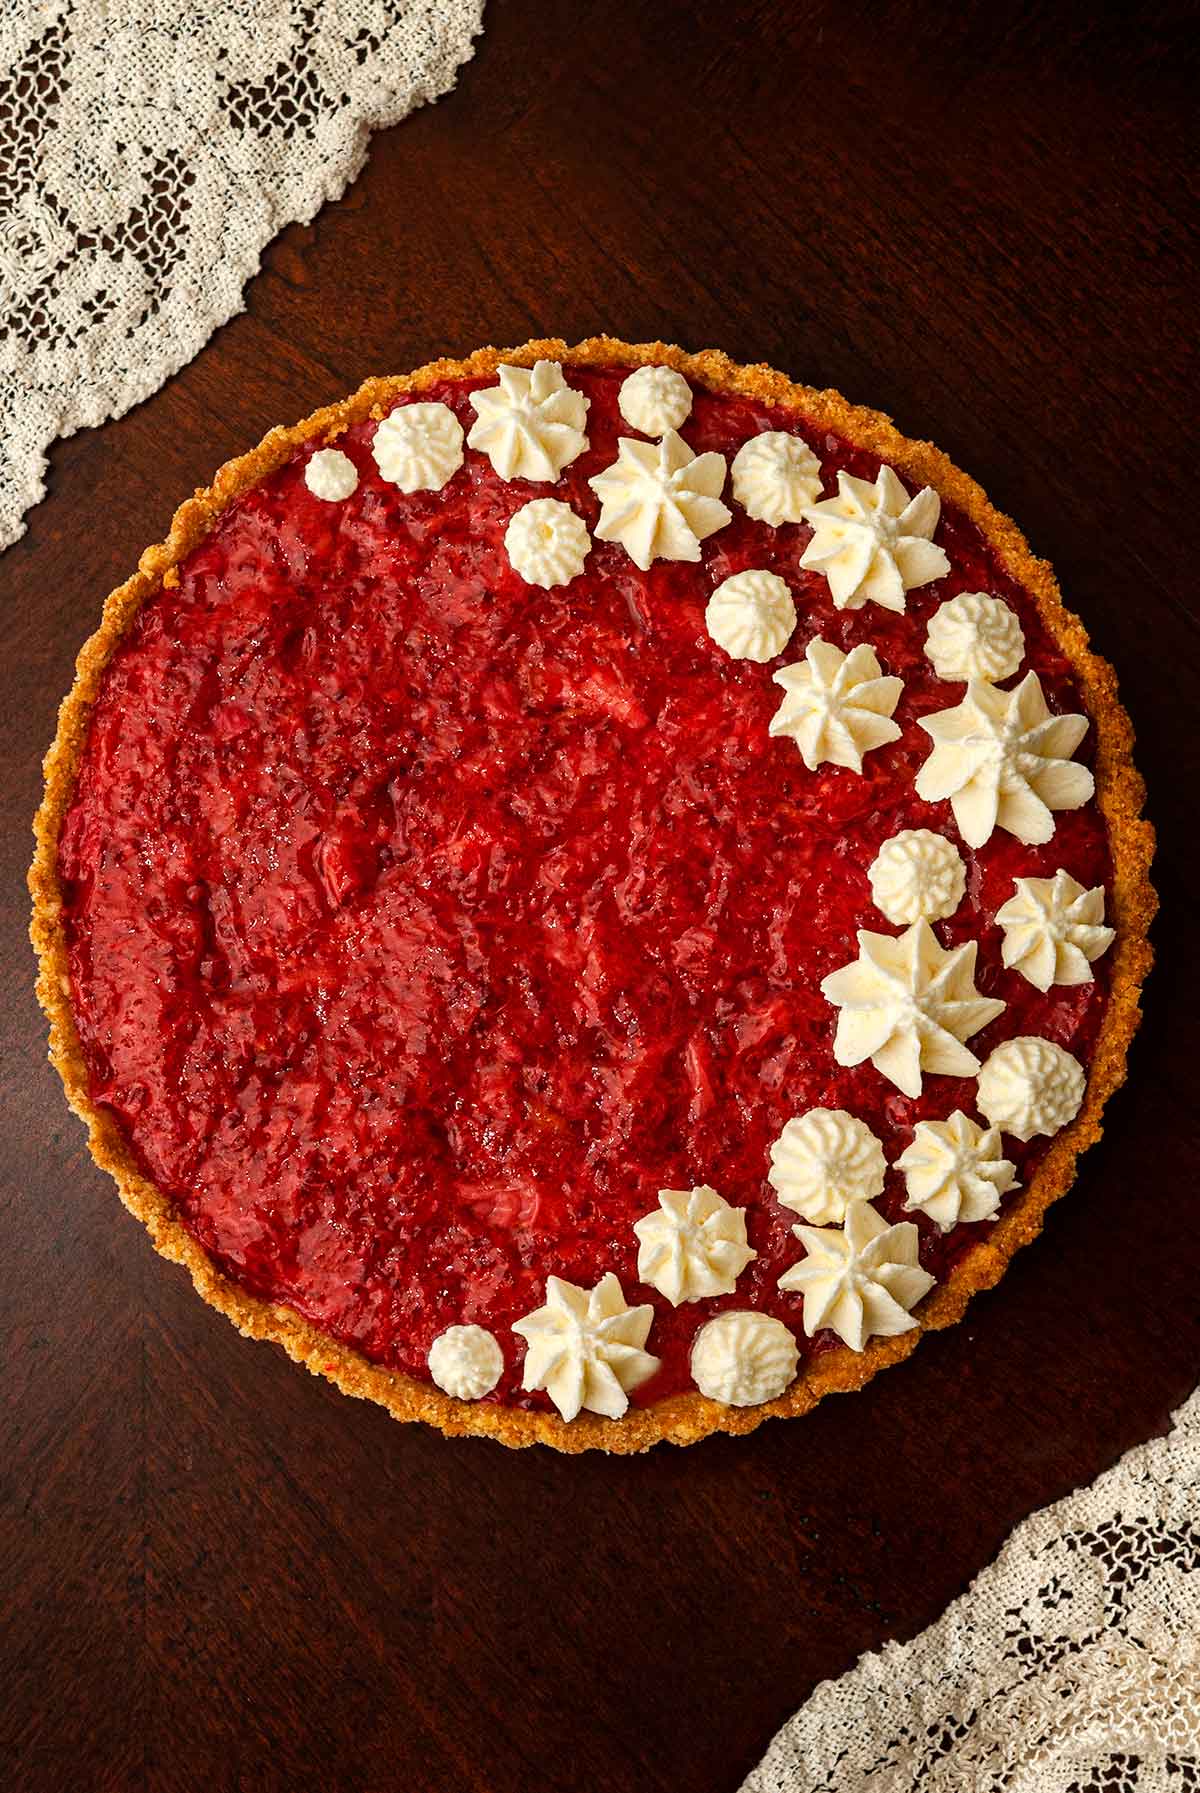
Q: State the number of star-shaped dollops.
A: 11